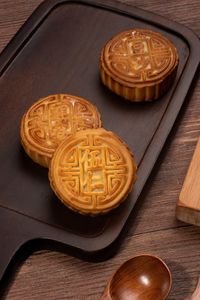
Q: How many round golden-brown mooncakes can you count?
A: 3